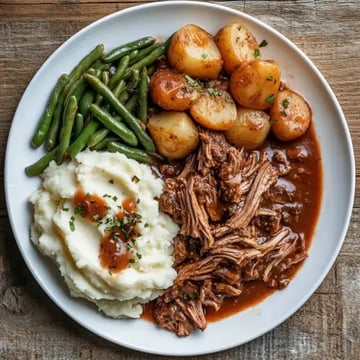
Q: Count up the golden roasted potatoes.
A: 8